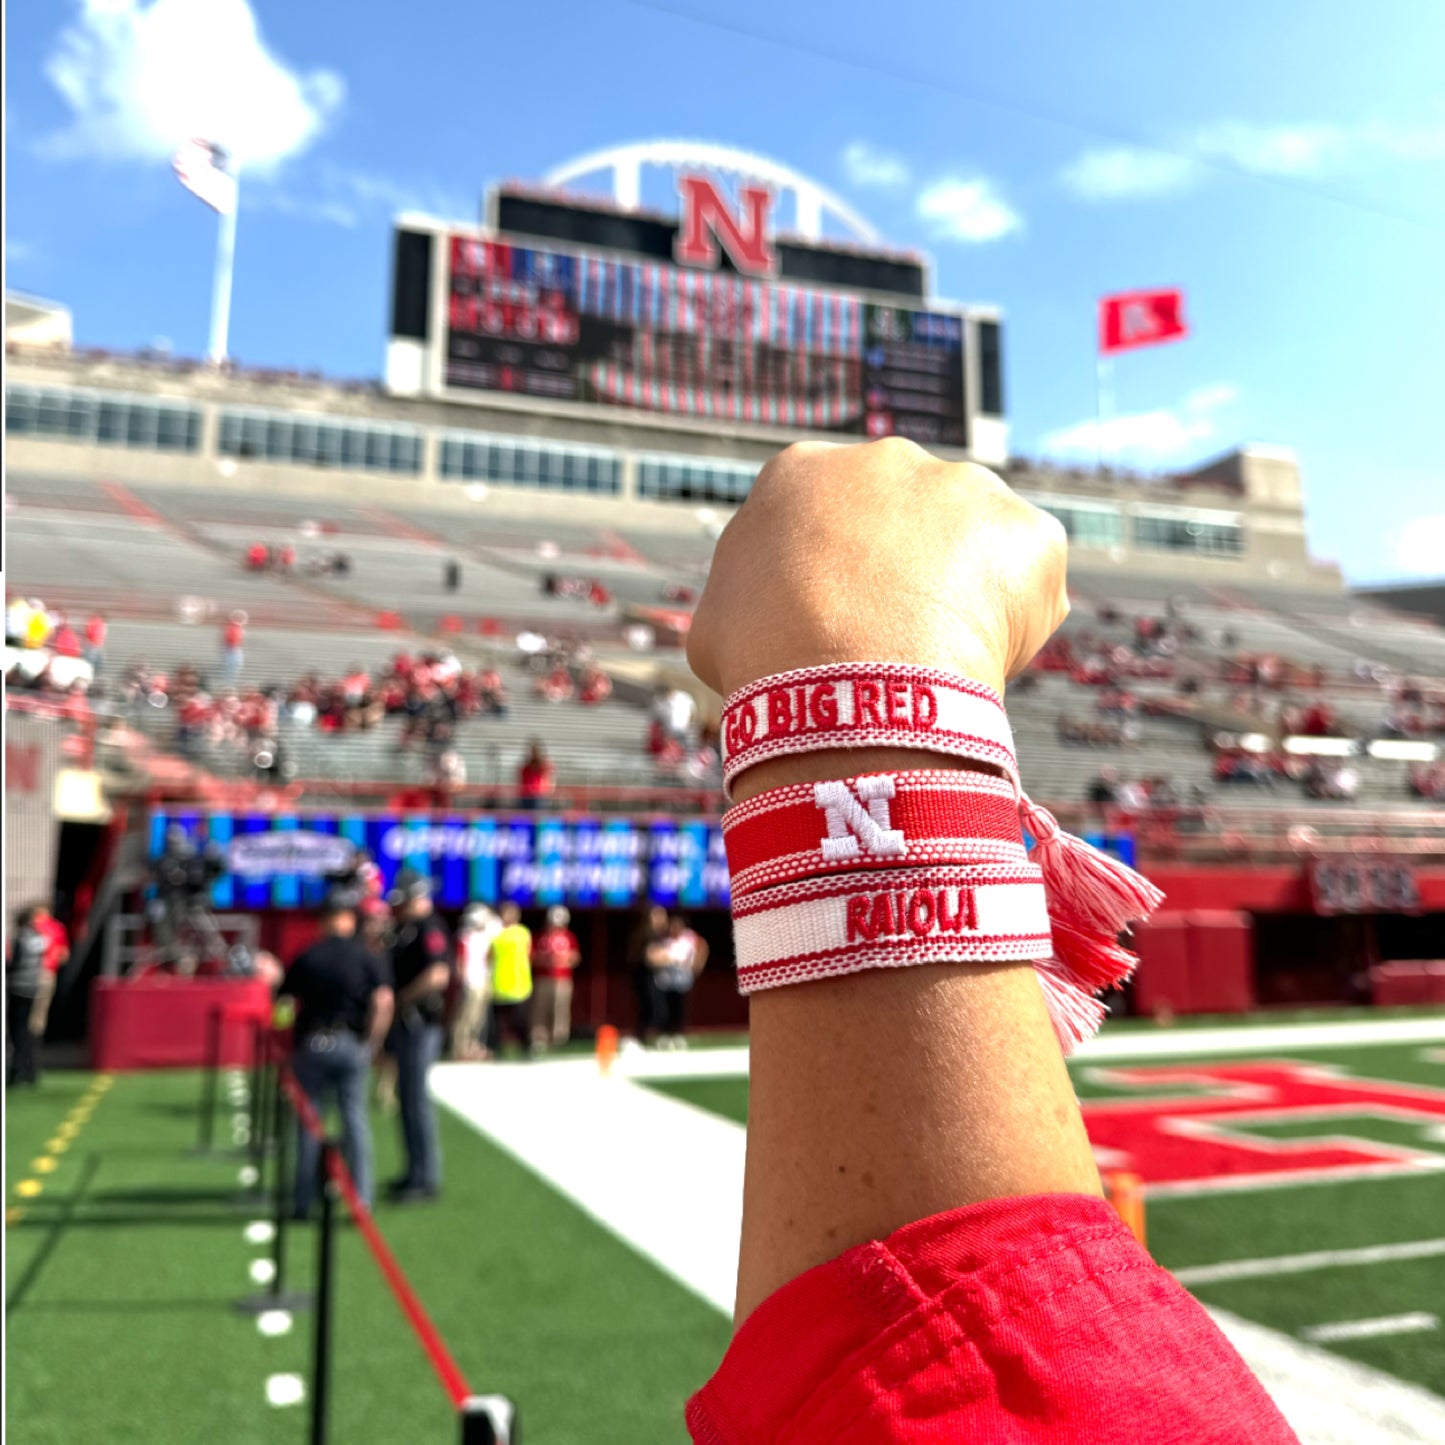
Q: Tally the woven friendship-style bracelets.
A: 3